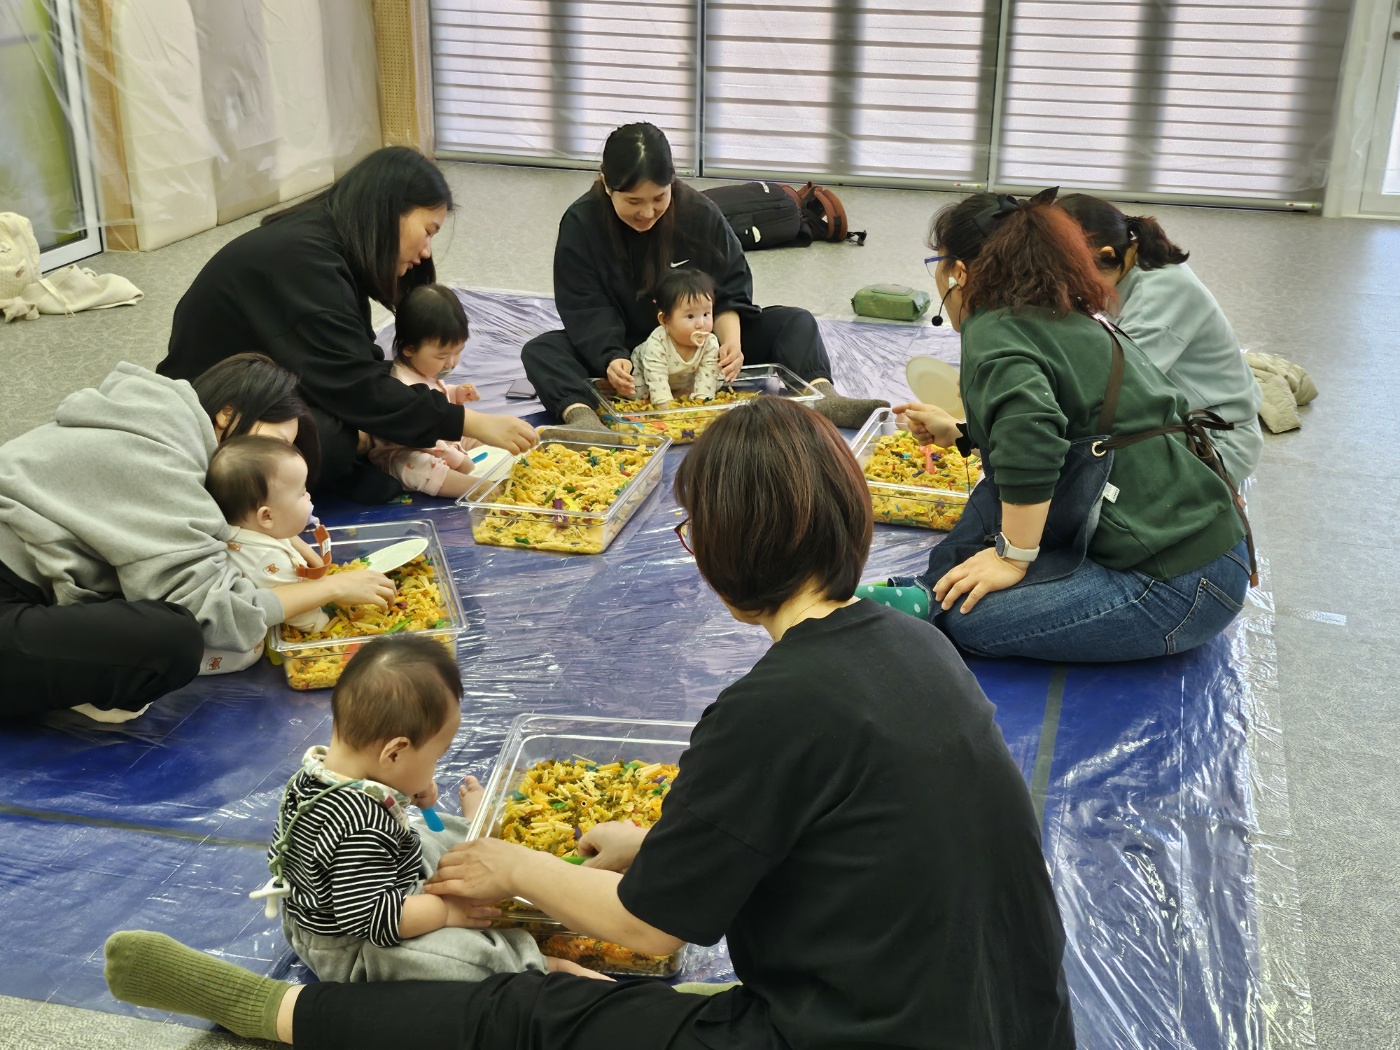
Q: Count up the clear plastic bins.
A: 5